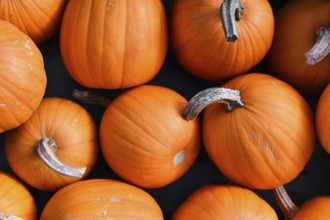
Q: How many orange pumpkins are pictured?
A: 13